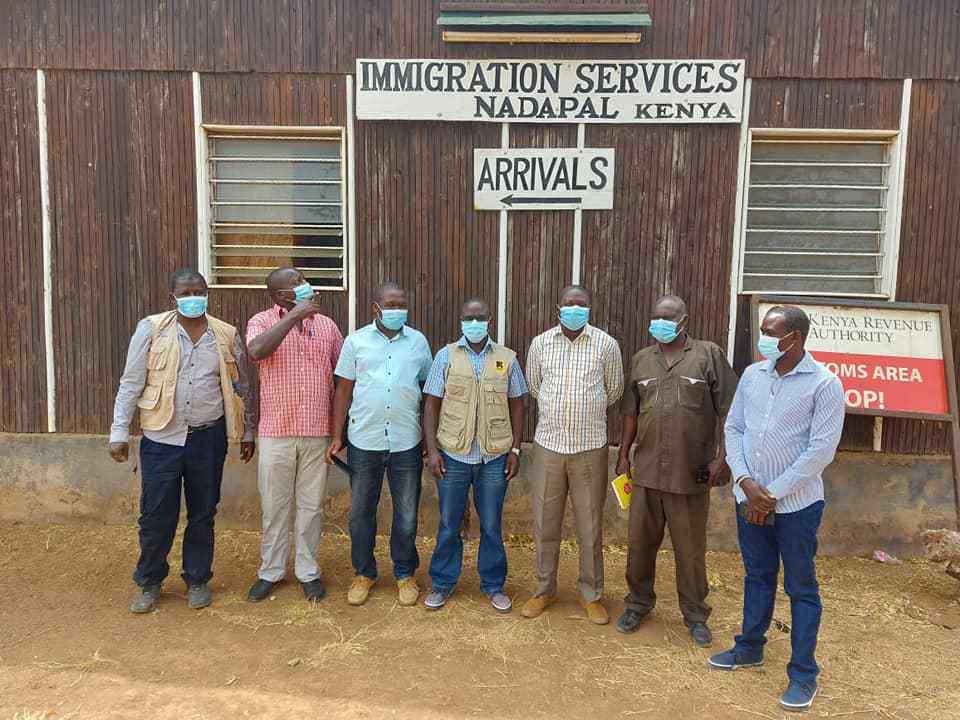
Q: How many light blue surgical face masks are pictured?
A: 7